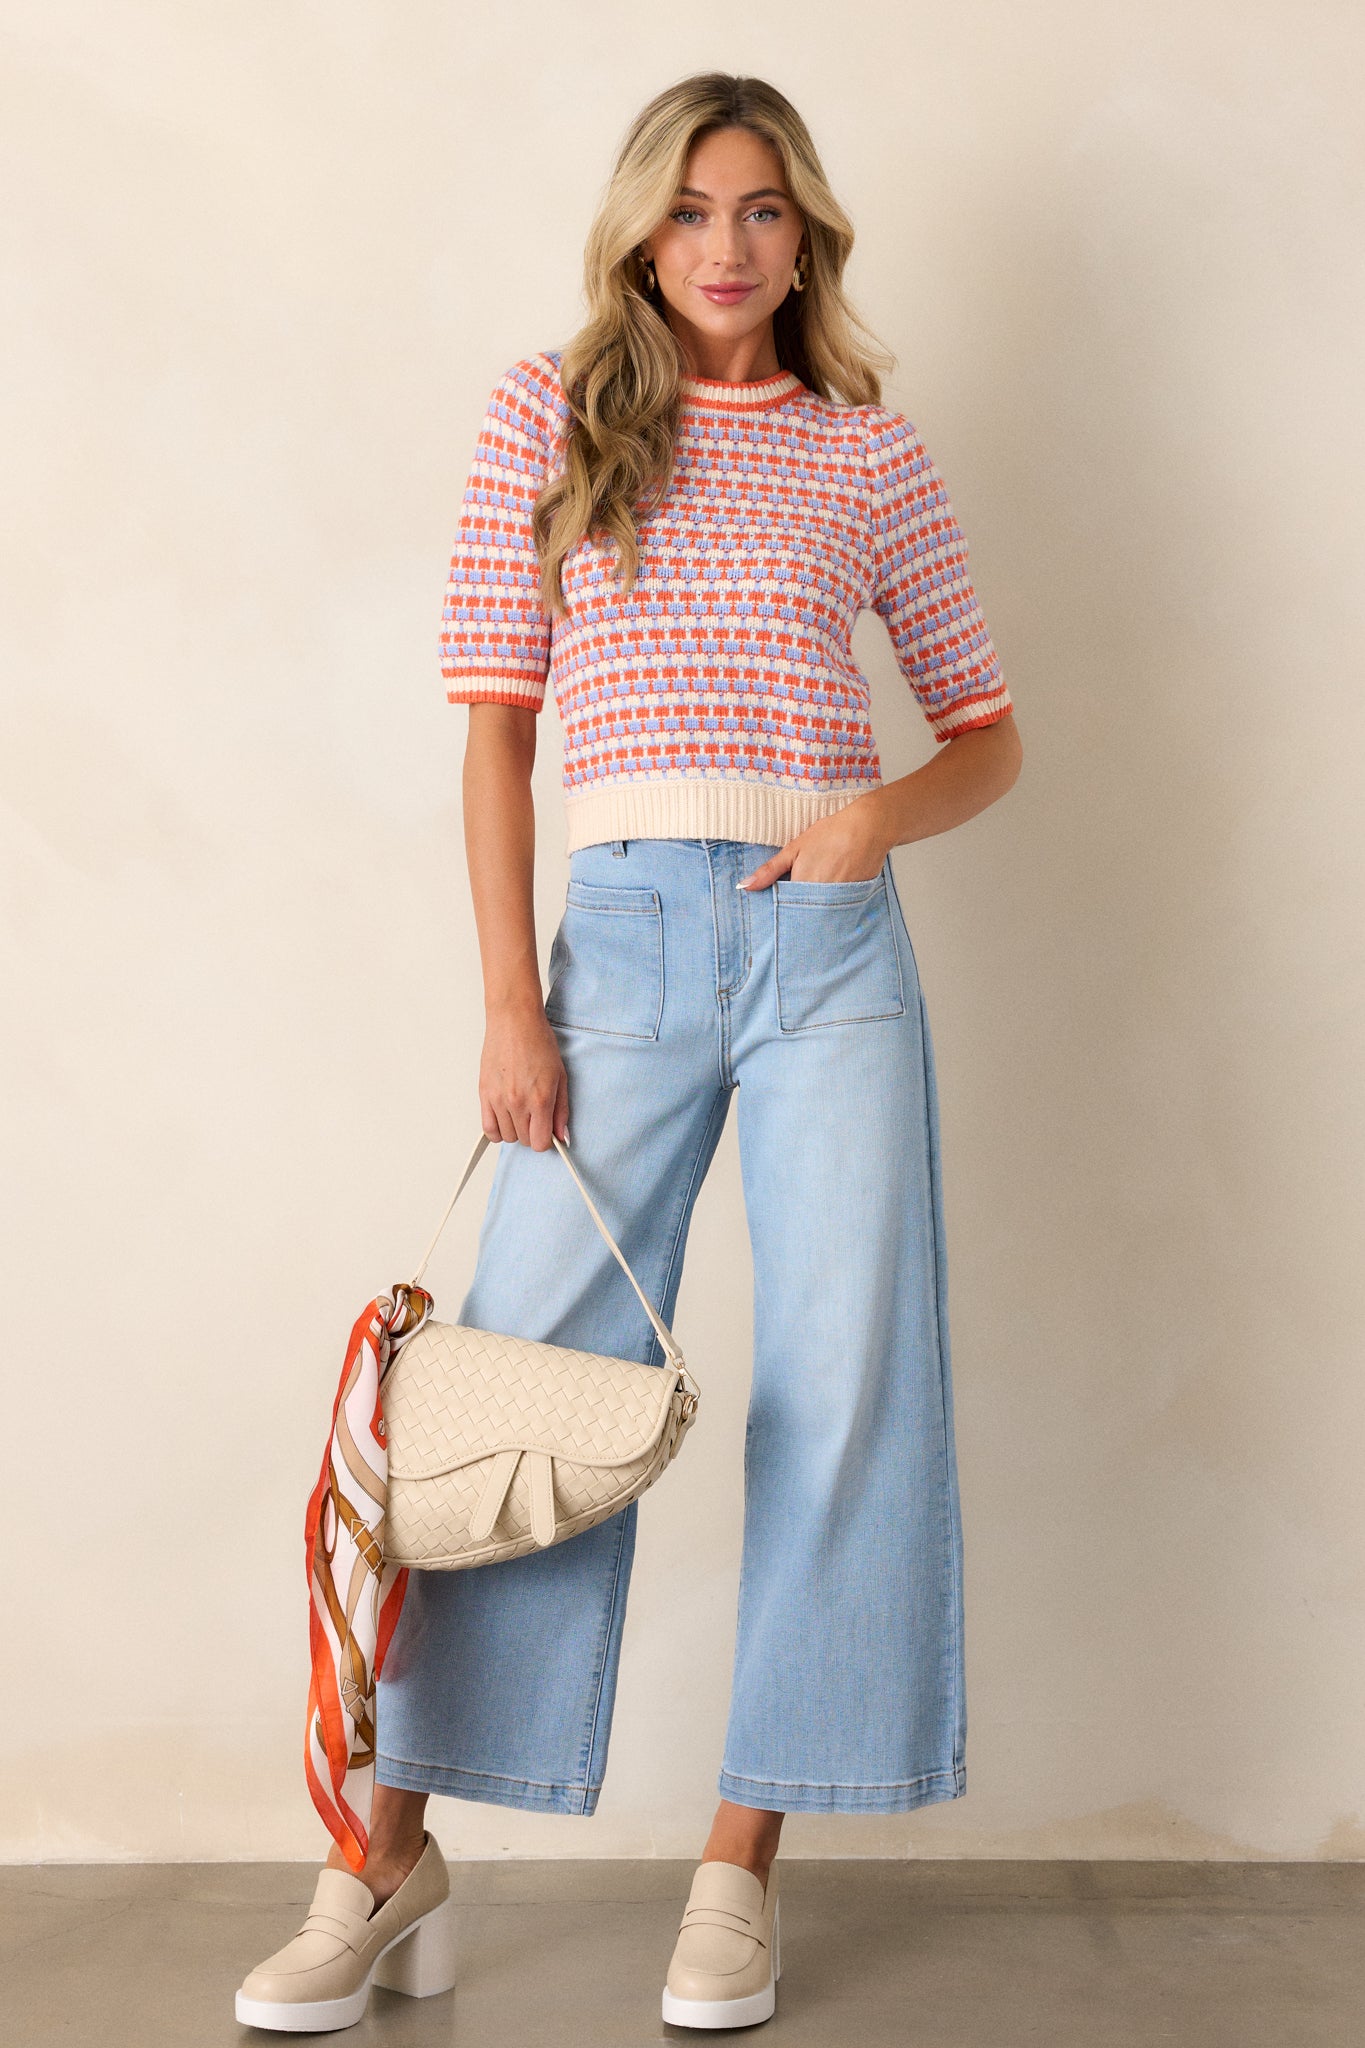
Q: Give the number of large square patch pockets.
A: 2